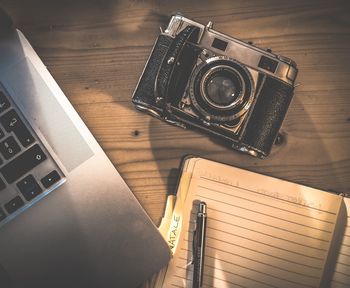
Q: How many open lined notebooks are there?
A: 1